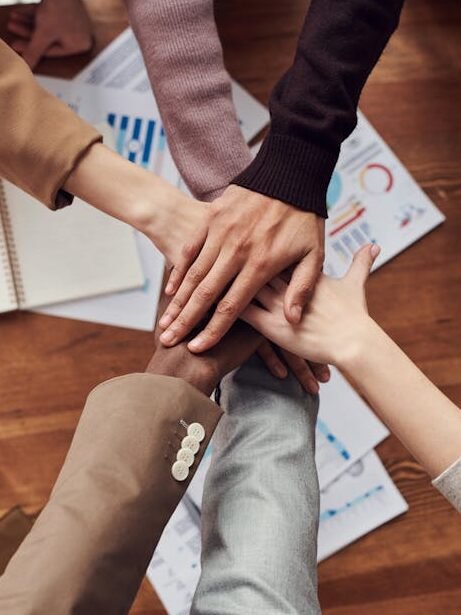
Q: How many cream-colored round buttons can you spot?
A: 4